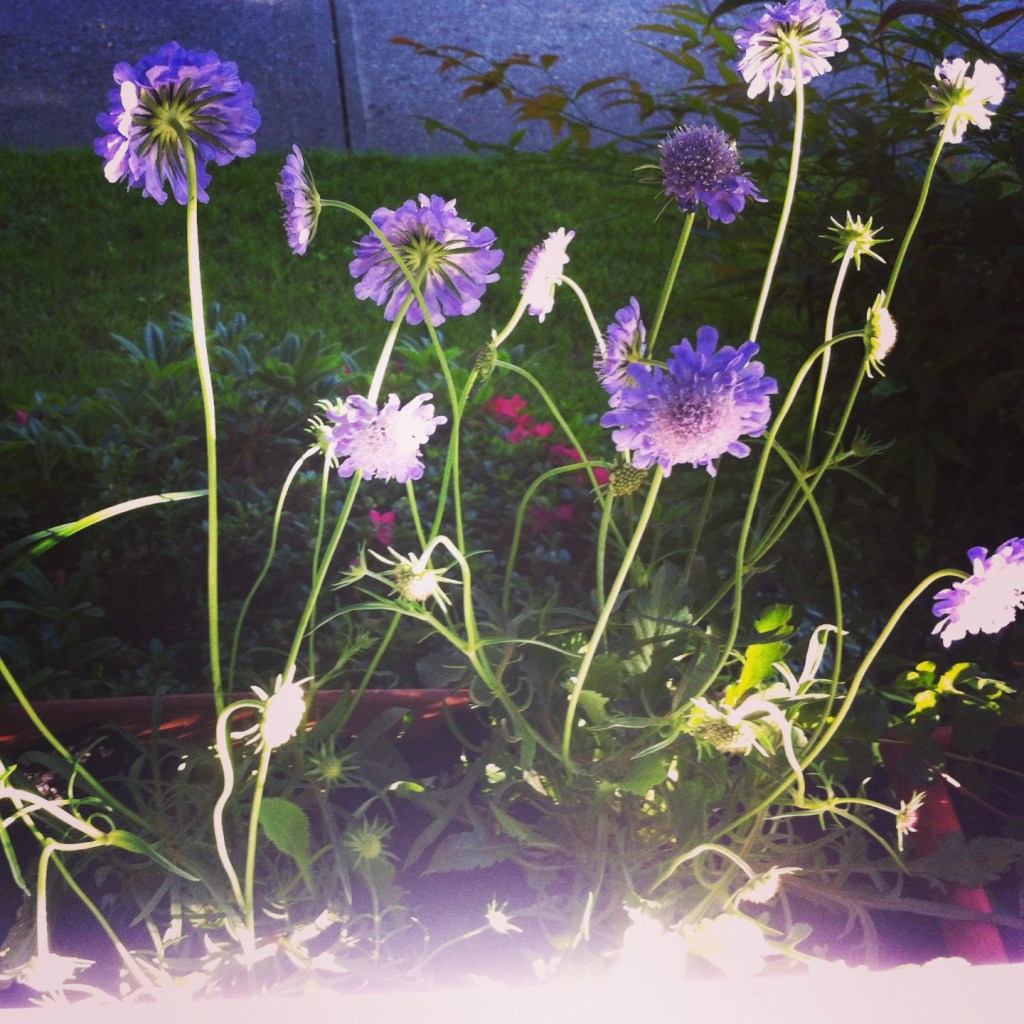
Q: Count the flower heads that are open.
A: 11